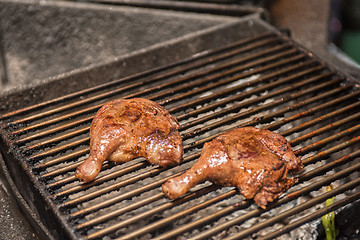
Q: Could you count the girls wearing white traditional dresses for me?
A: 0